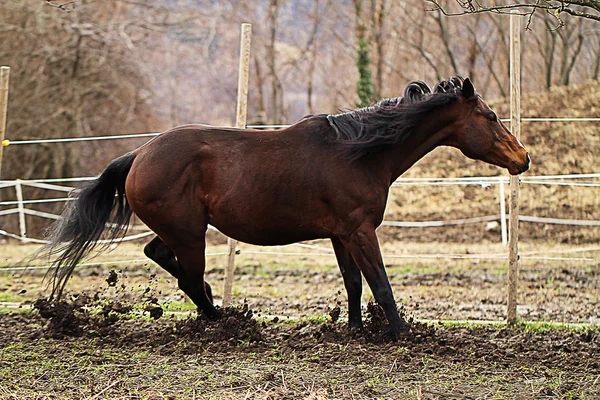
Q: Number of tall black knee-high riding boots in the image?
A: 0